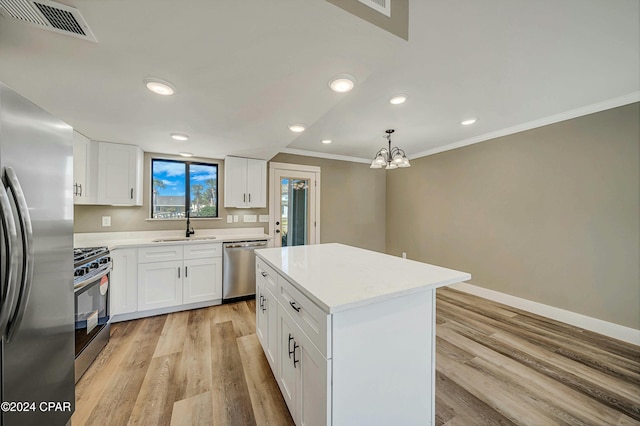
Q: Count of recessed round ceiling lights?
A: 8